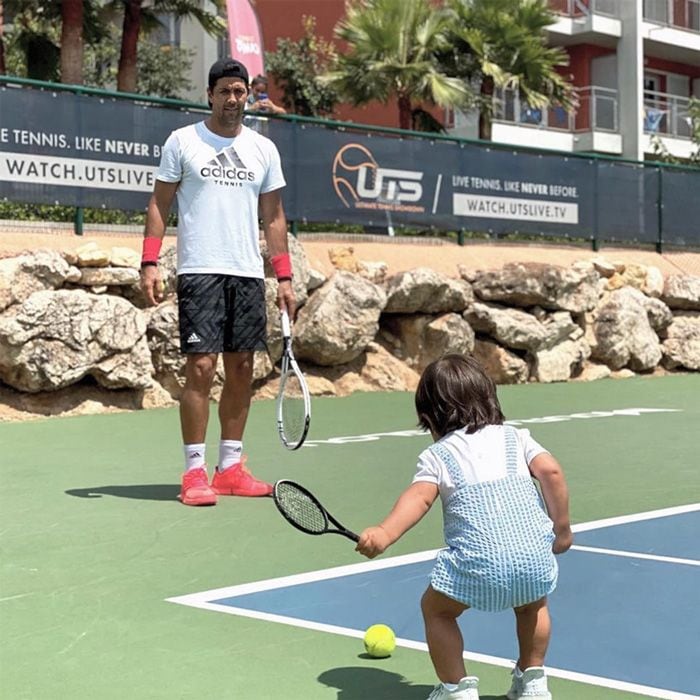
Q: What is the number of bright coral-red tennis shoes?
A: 2